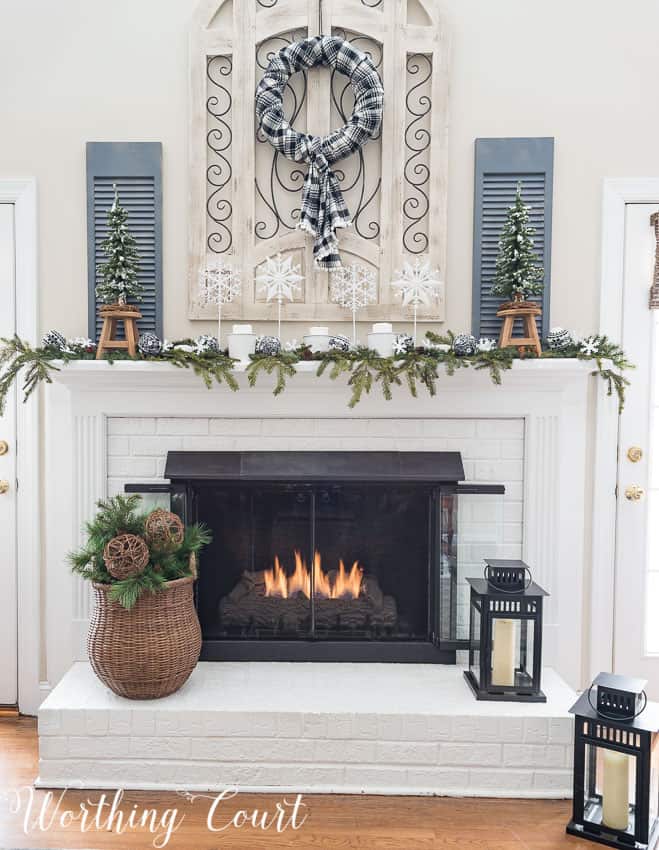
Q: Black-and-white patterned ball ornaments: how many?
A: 8